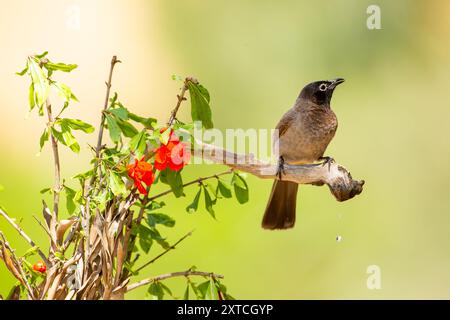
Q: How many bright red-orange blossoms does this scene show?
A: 2